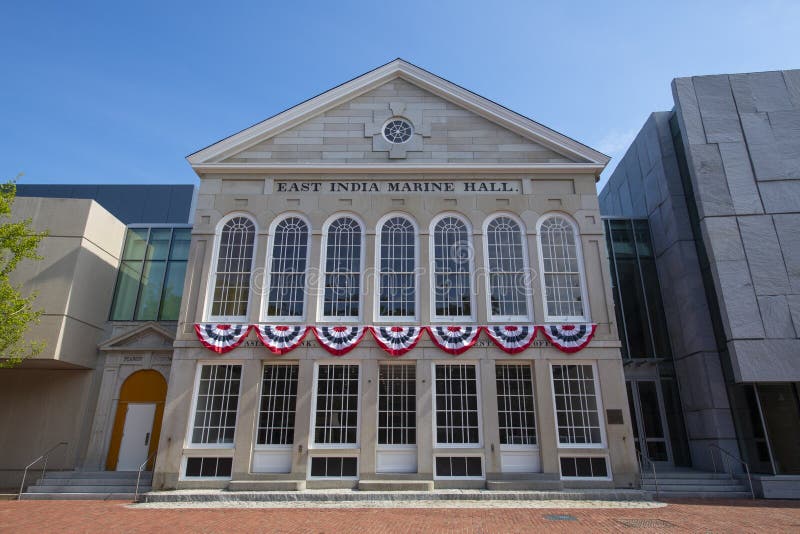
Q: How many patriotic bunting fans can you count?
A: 7